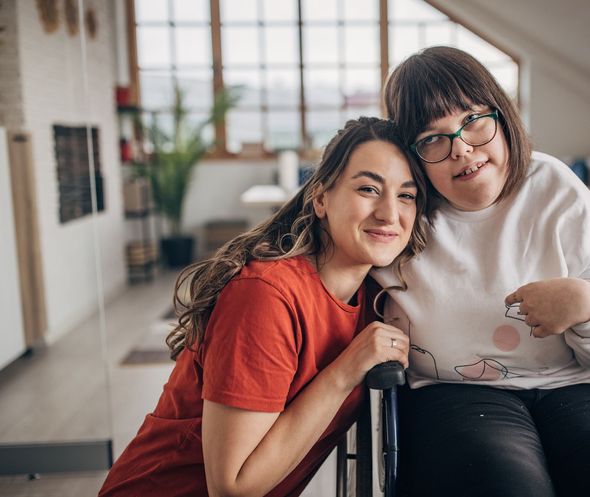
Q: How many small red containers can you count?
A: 2